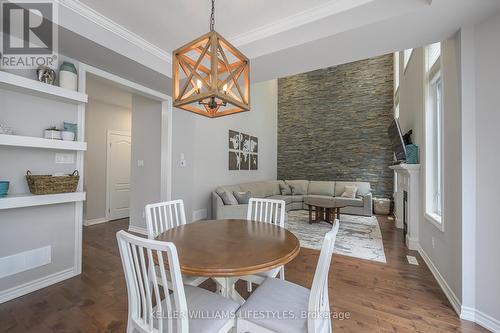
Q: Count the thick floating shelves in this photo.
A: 3